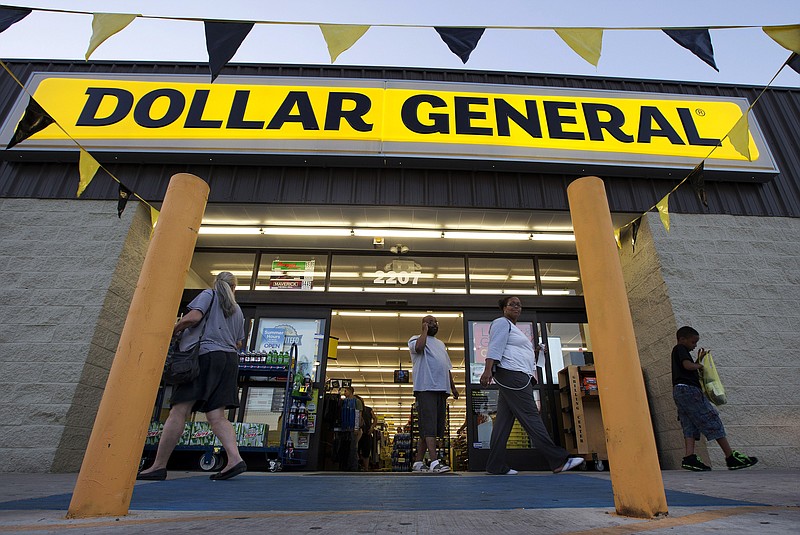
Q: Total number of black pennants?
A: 9